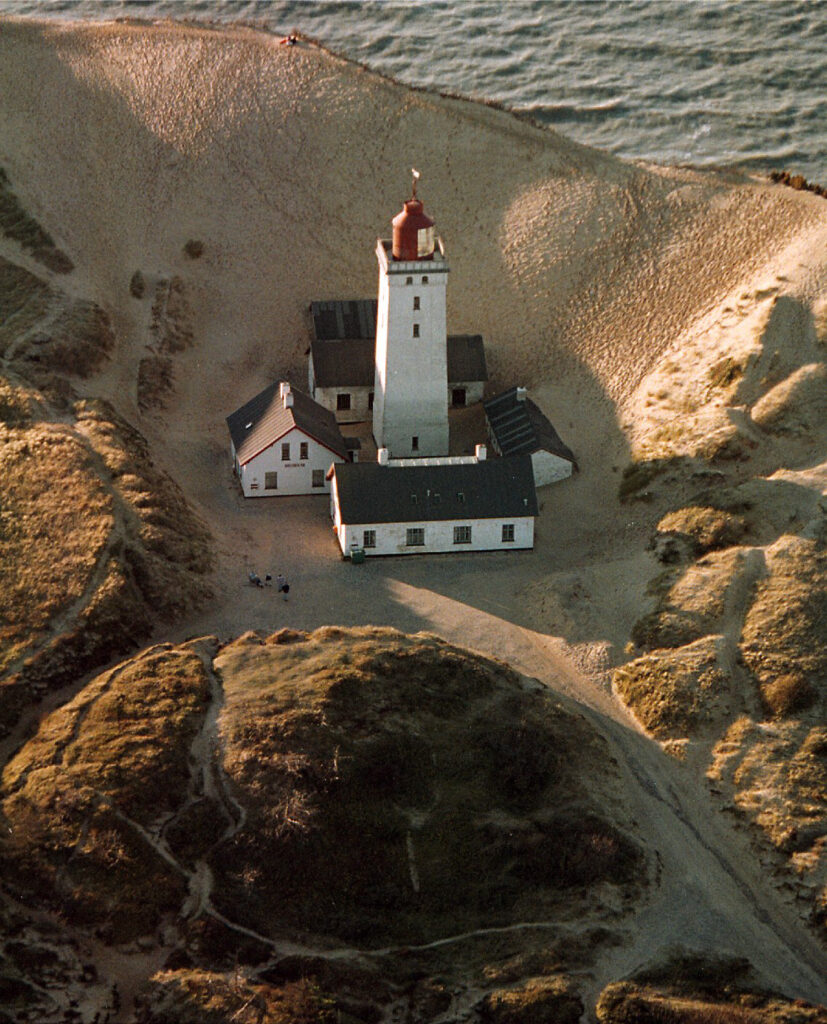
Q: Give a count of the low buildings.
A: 4